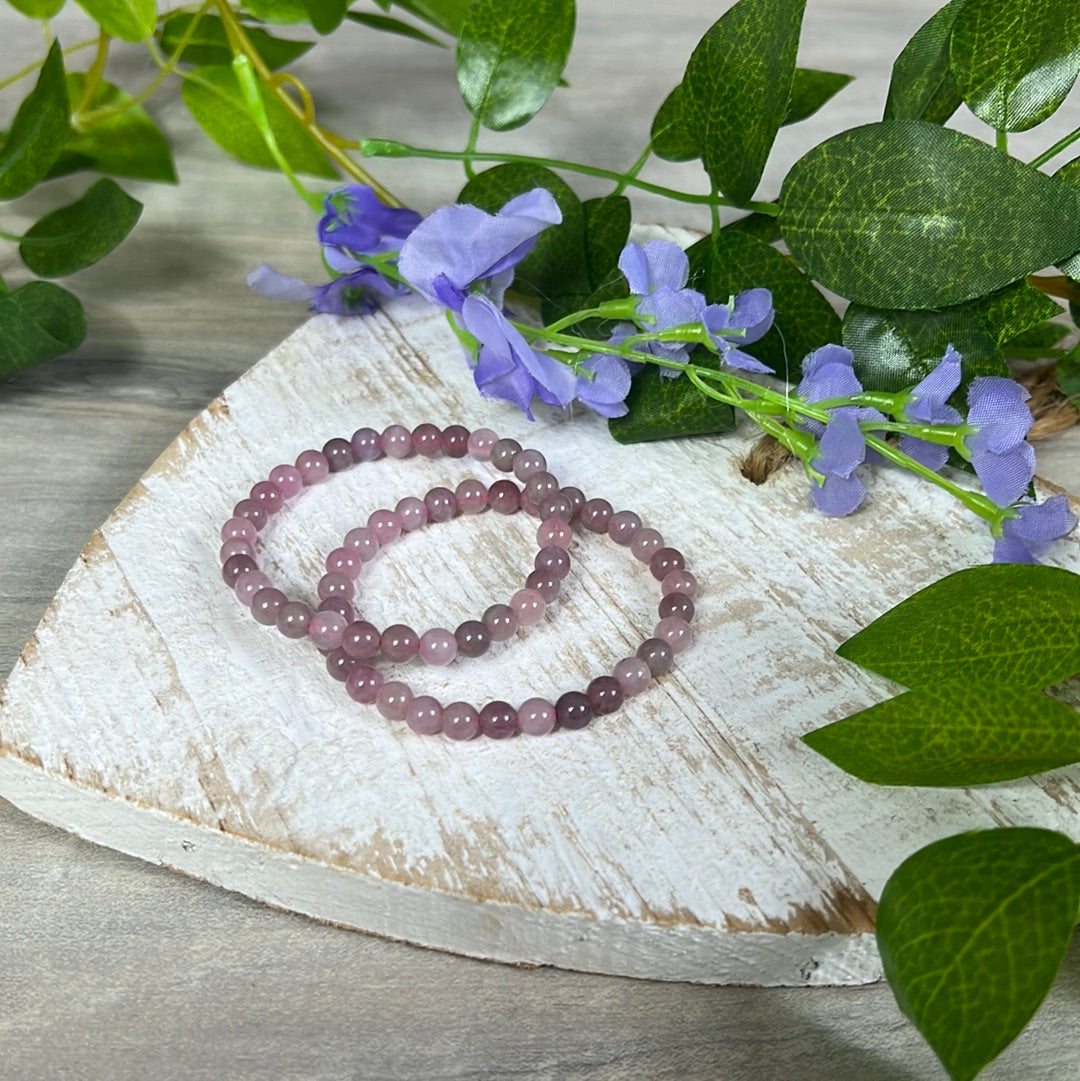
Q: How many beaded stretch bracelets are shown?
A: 2